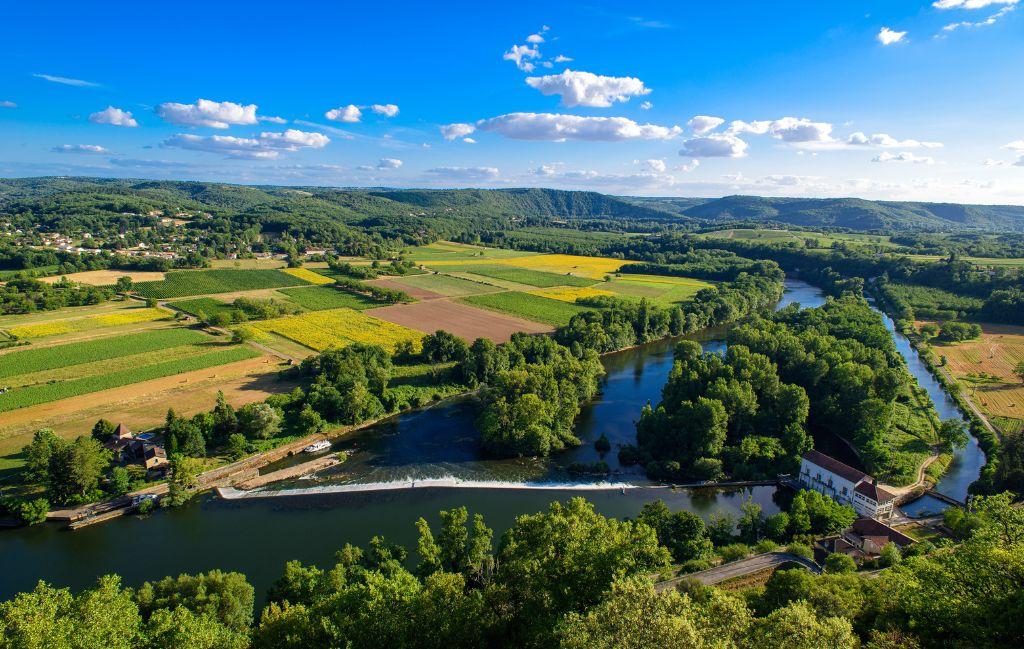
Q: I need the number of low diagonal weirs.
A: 1